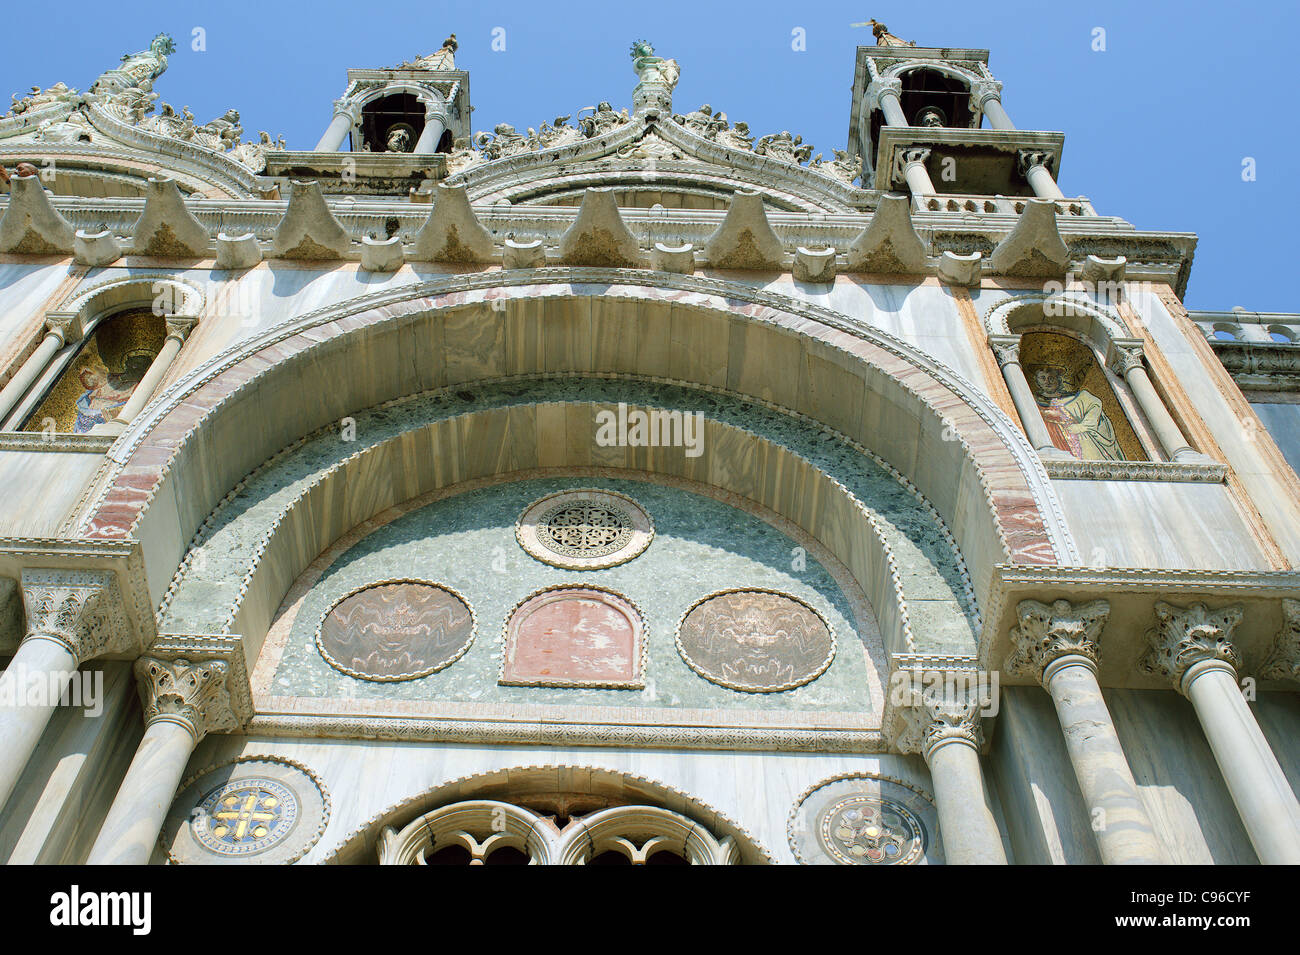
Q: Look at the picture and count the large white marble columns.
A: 5